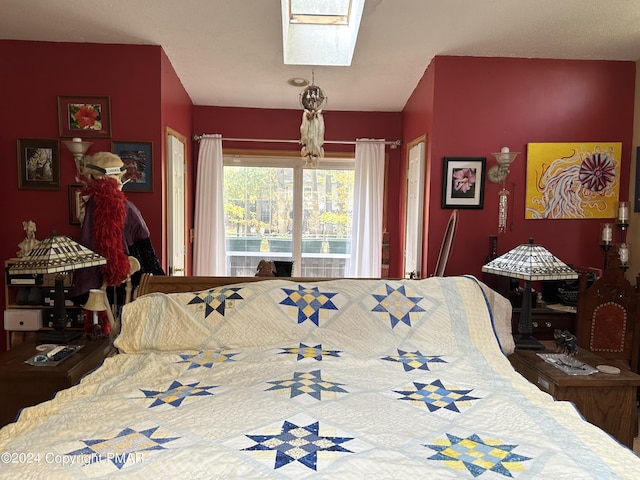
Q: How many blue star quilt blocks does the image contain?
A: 12